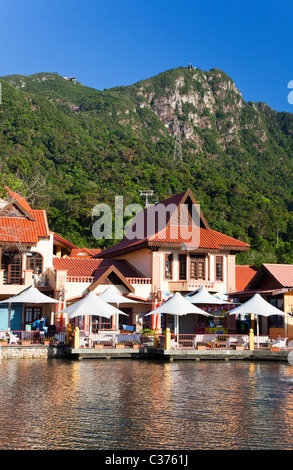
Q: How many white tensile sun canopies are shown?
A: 6